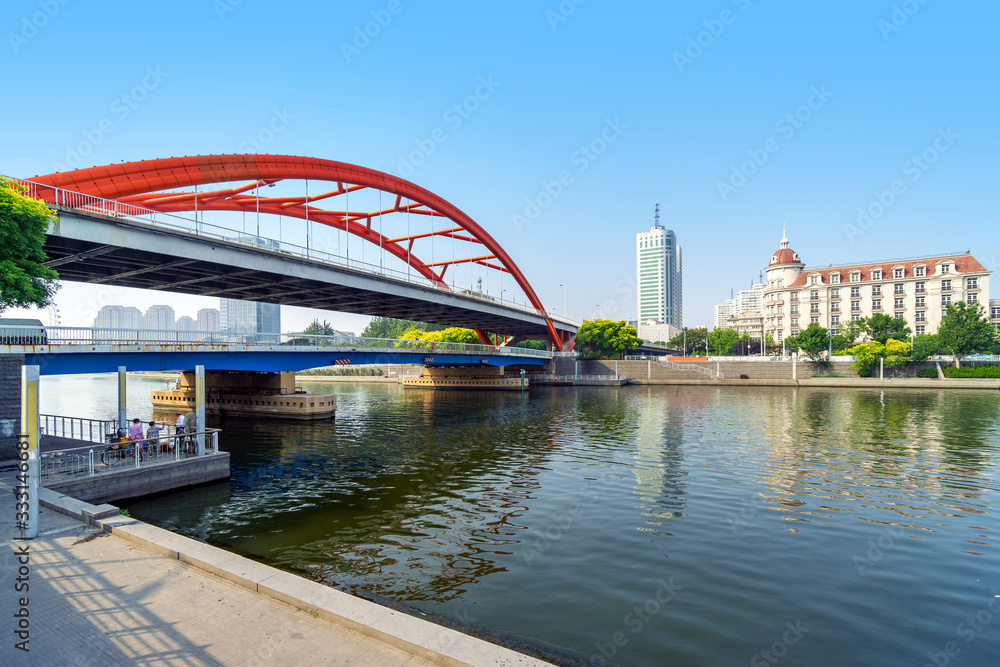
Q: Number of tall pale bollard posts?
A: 3